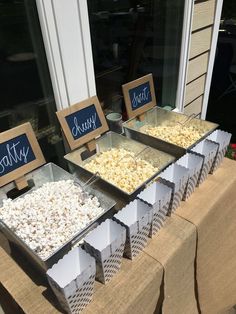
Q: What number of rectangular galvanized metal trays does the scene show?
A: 3